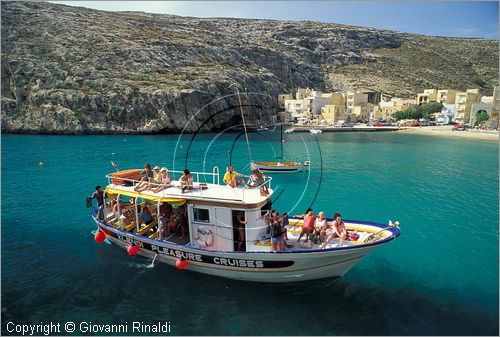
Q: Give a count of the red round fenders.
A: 3